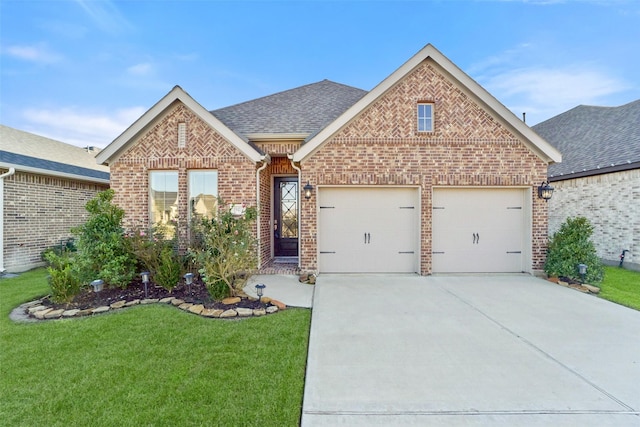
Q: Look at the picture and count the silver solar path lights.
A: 5